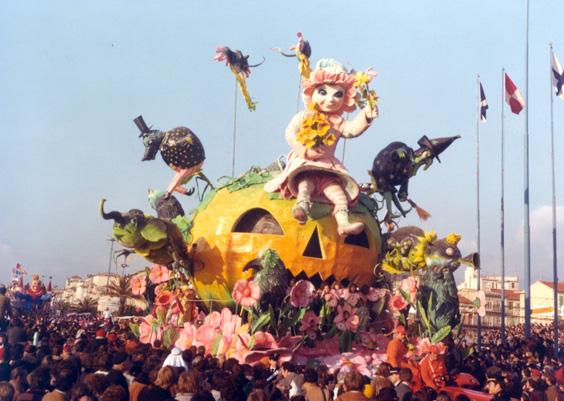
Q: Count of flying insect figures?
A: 2